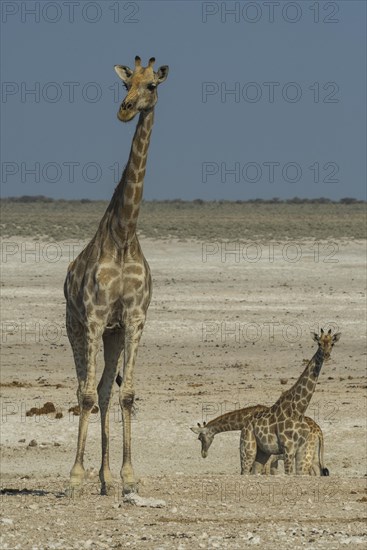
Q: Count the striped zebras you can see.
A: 0